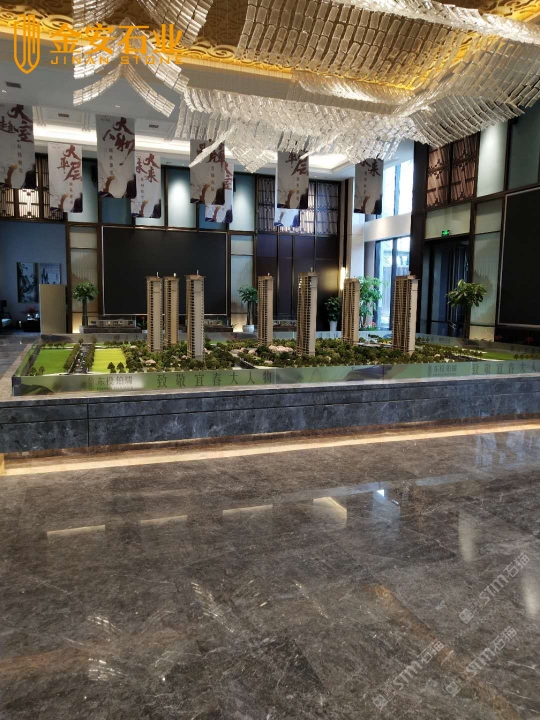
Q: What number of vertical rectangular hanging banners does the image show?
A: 9